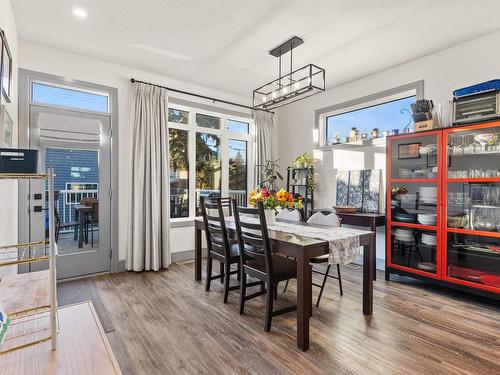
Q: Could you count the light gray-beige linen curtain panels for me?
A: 2